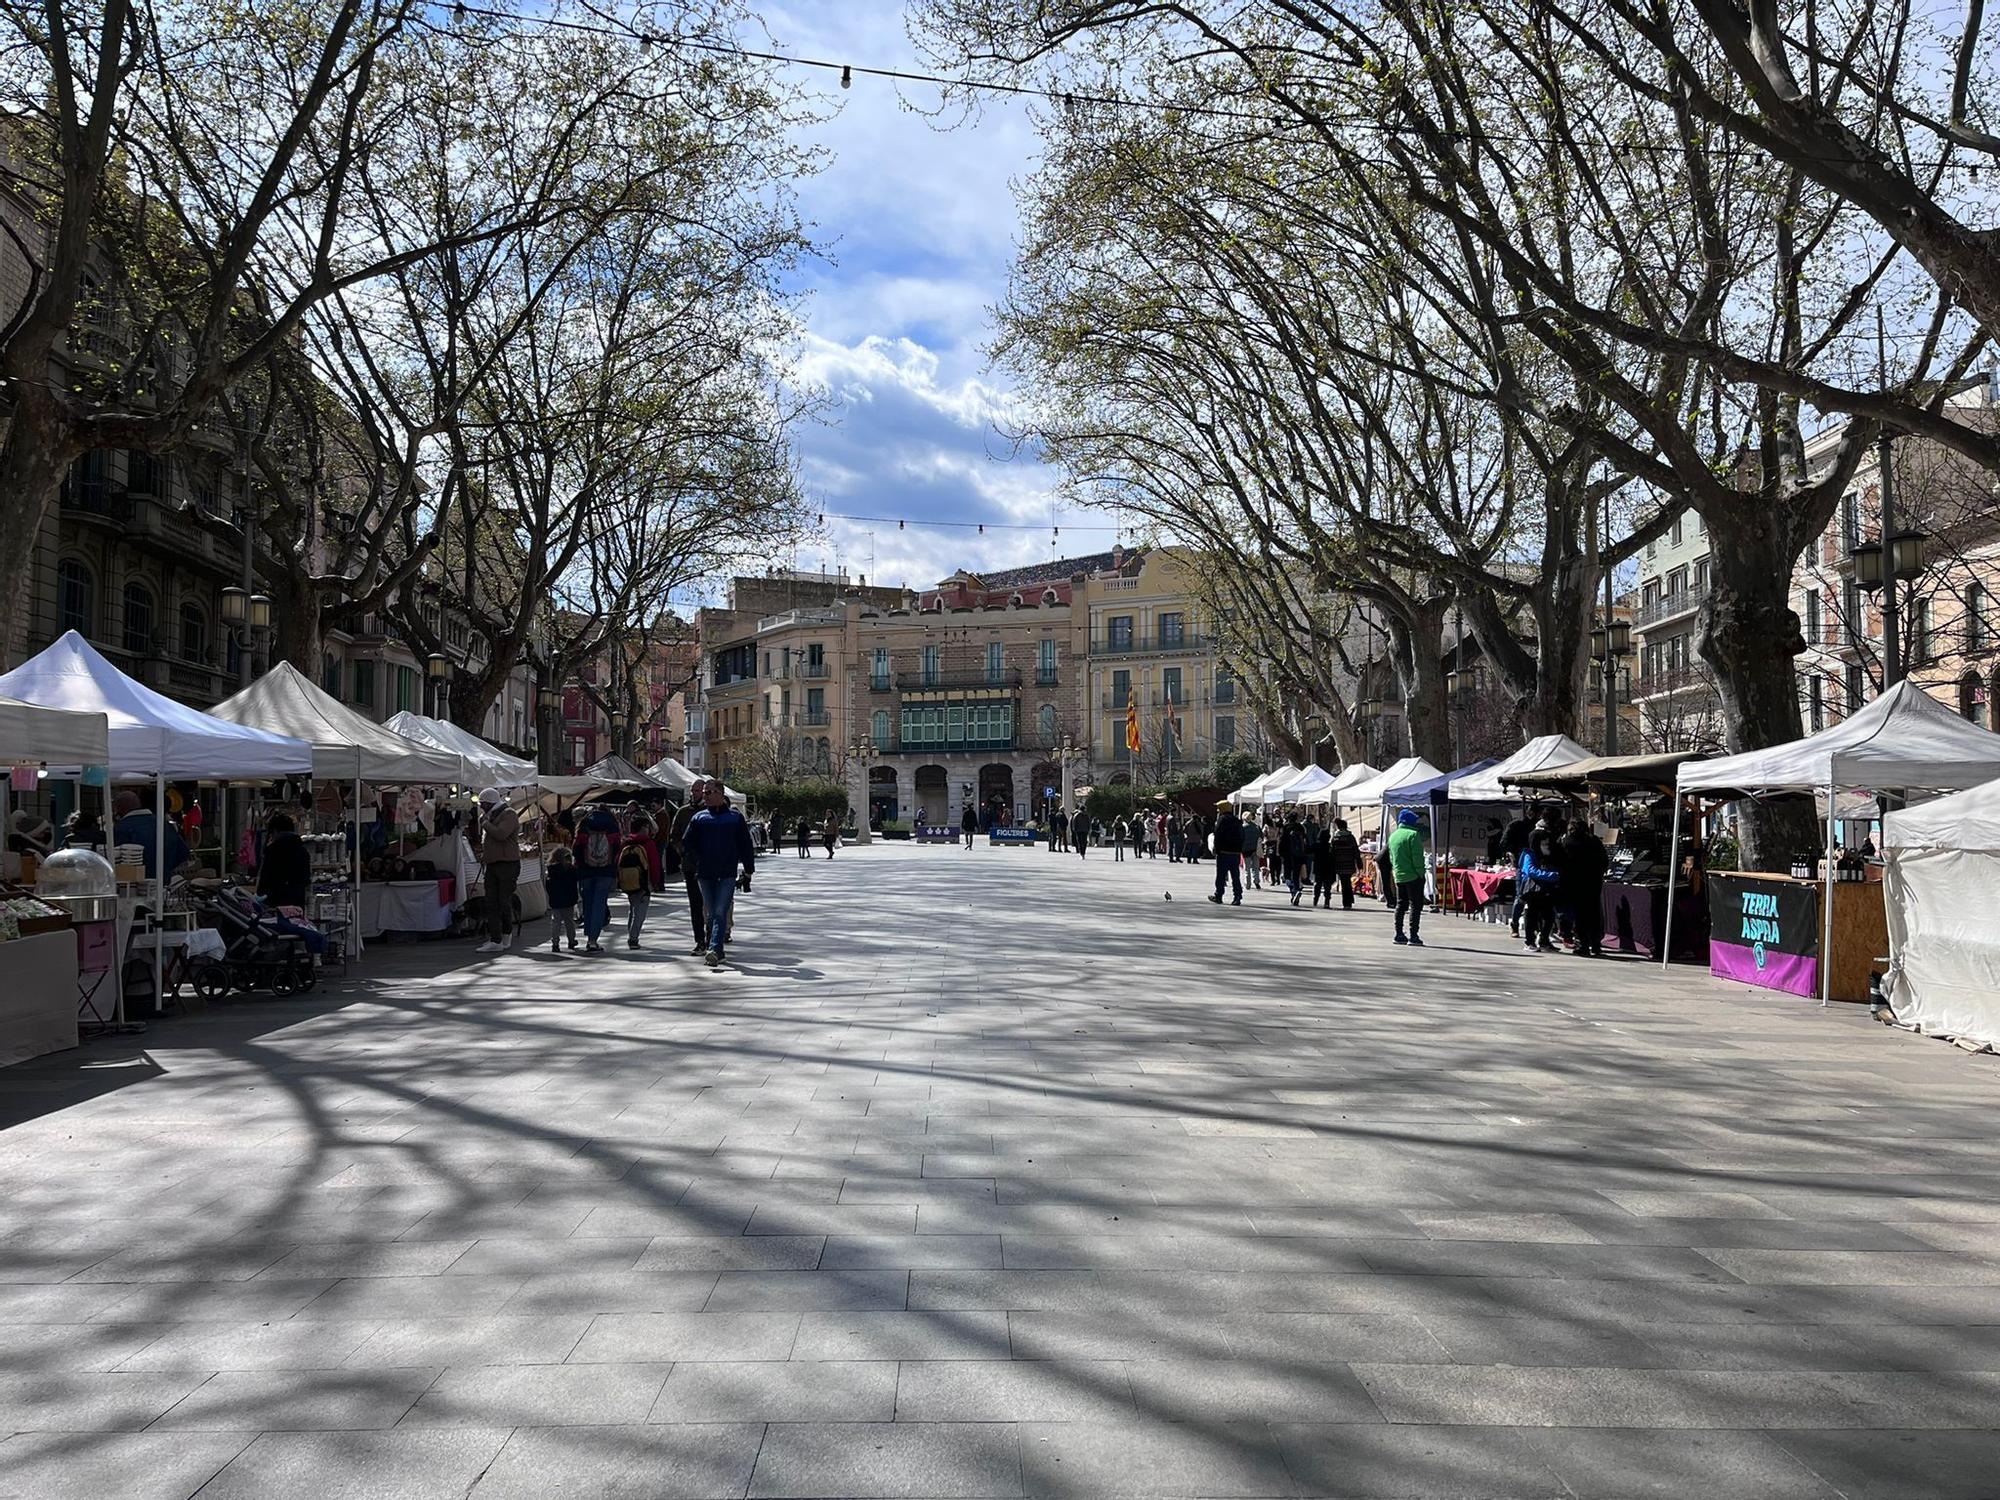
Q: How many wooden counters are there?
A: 1